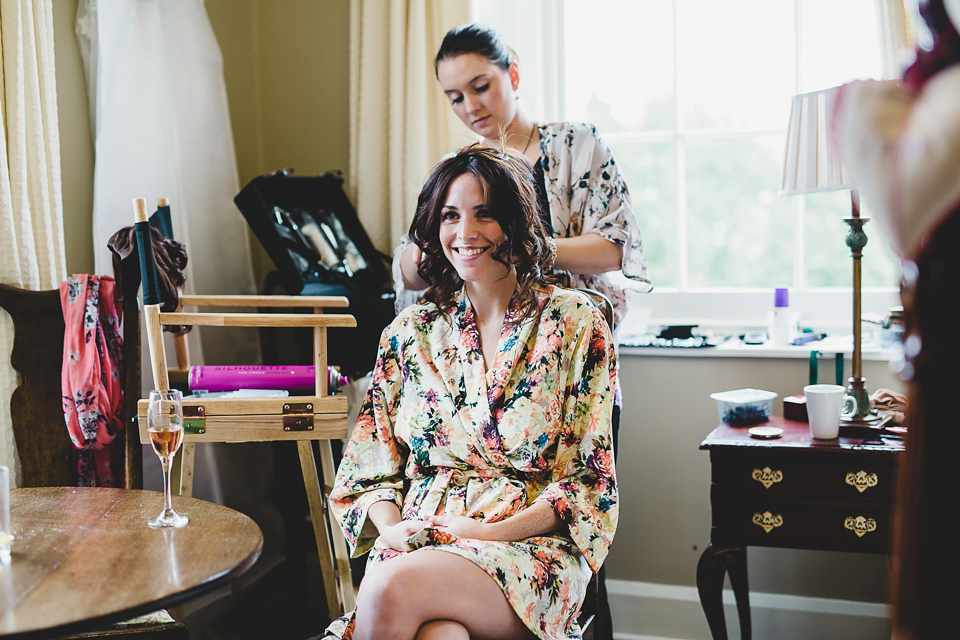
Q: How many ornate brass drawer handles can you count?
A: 4